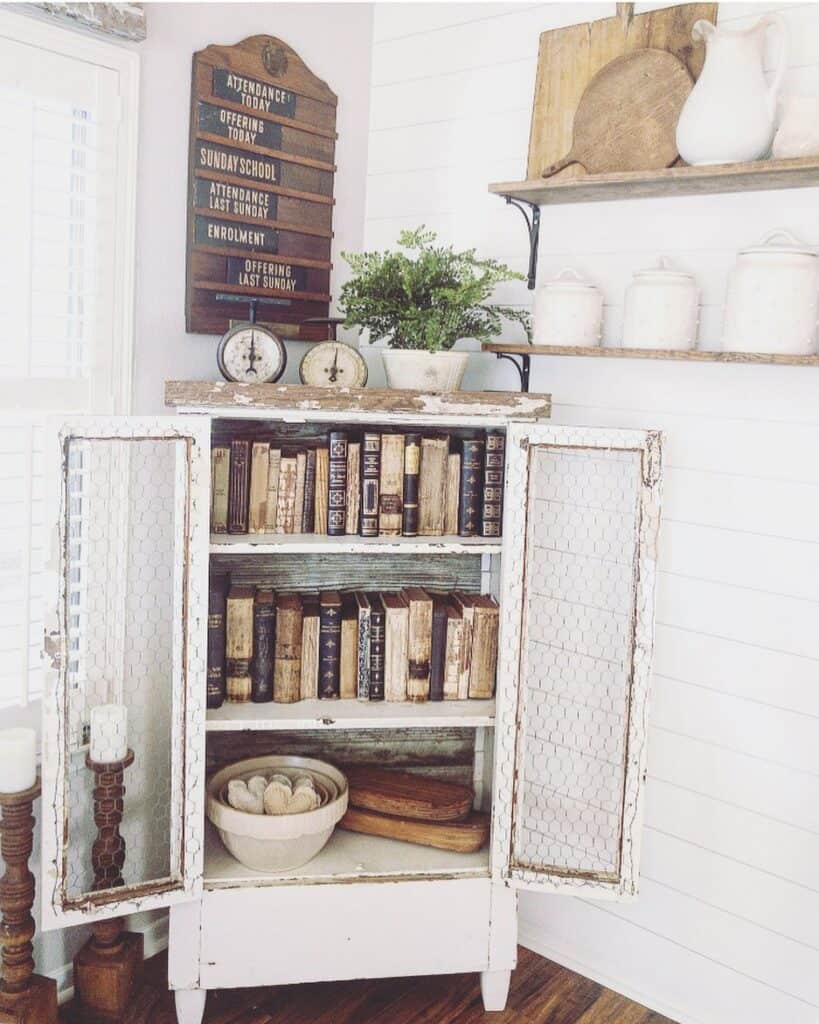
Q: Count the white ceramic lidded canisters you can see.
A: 3